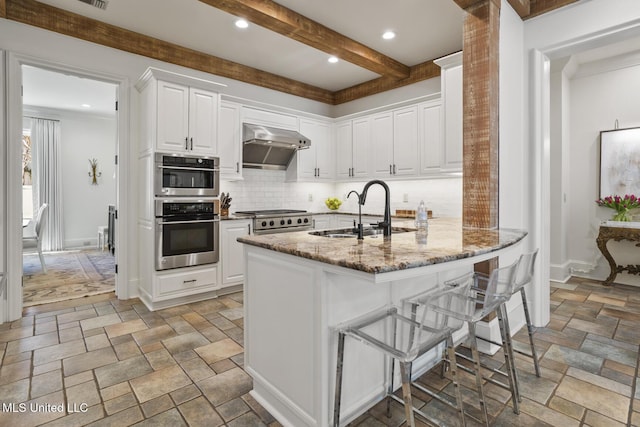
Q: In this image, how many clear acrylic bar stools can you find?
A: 3